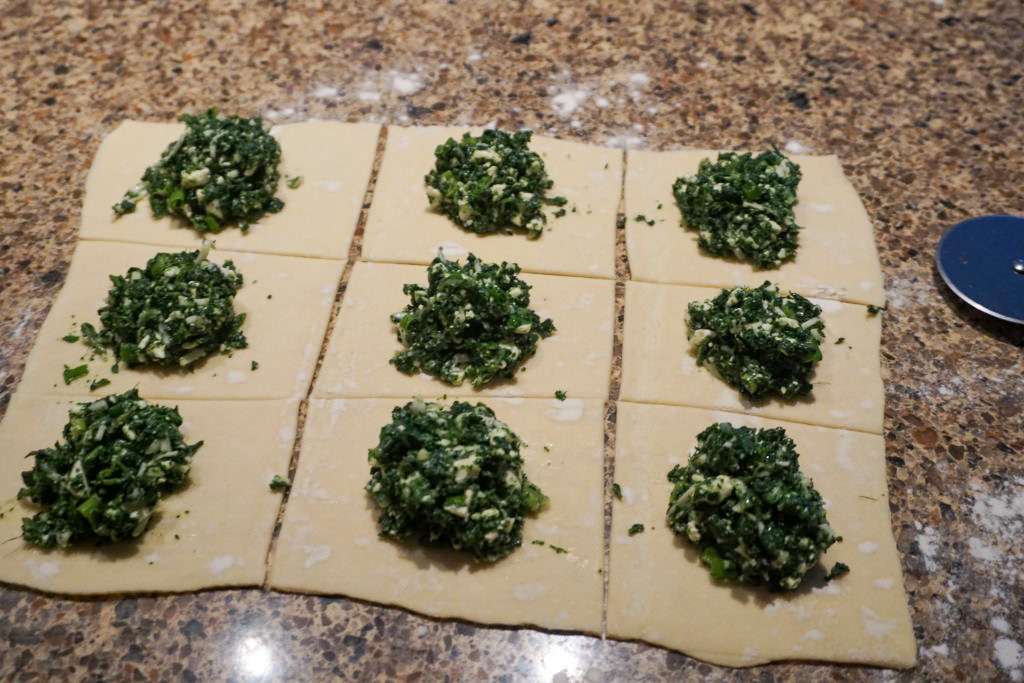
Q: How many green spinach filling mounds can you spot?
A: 9